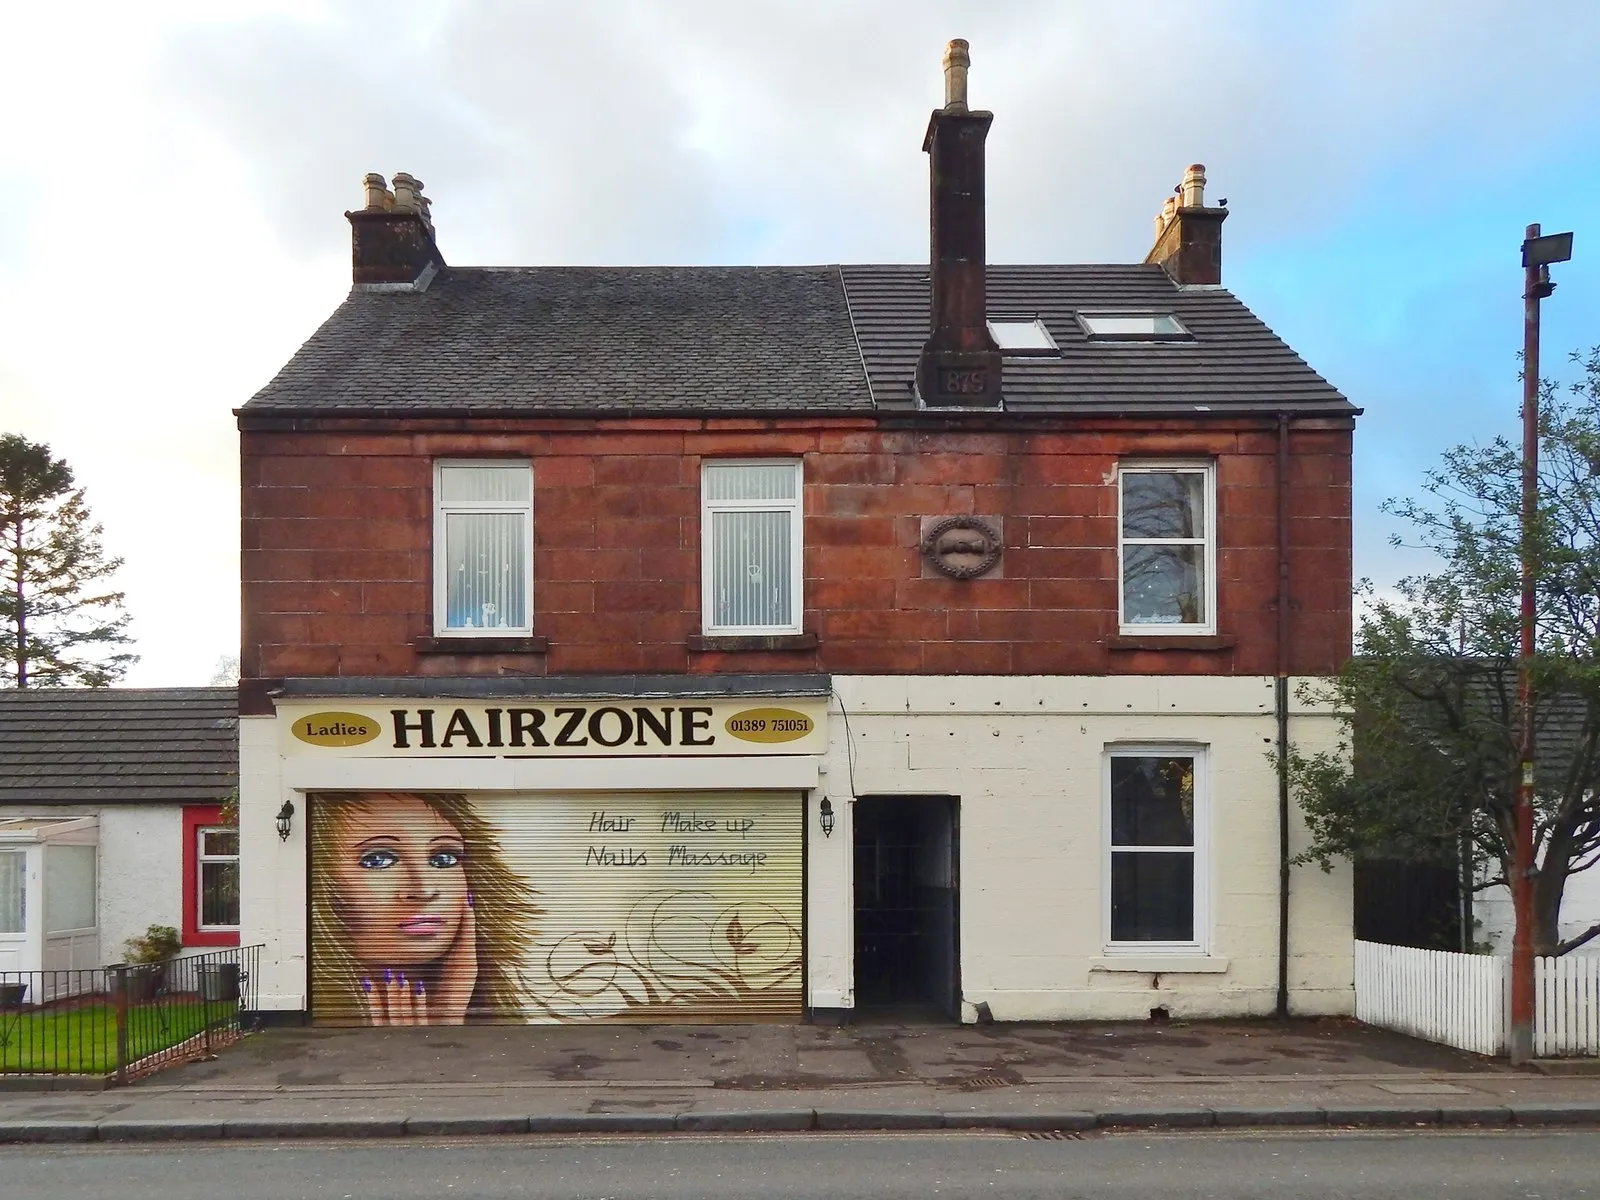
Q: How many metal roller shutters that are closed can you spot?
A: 1